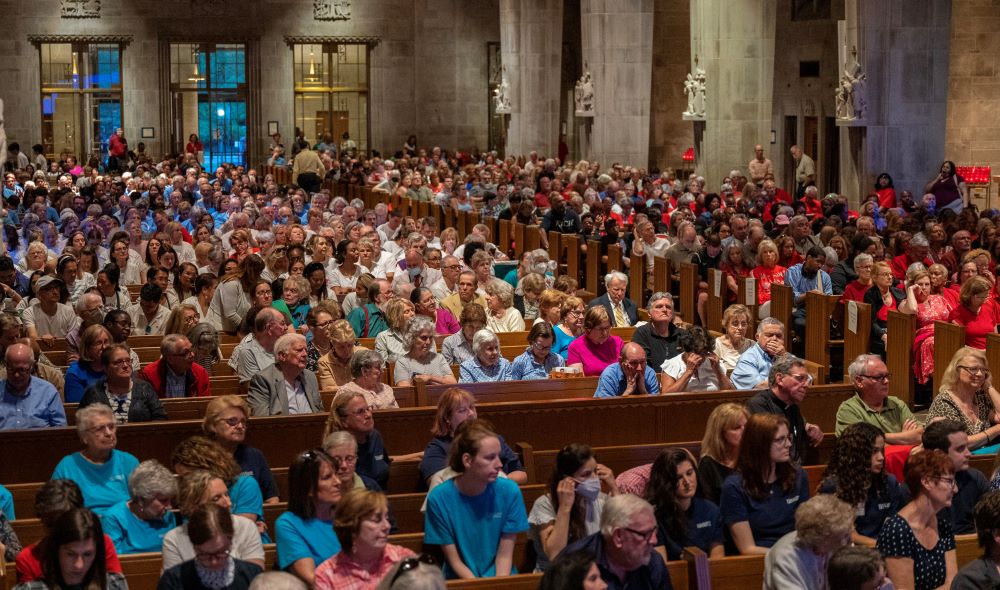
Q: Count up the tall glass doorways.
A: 3